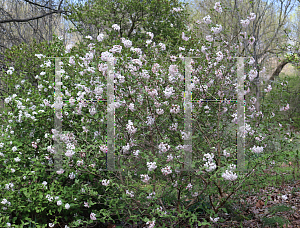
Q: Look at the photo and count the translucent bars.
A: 4